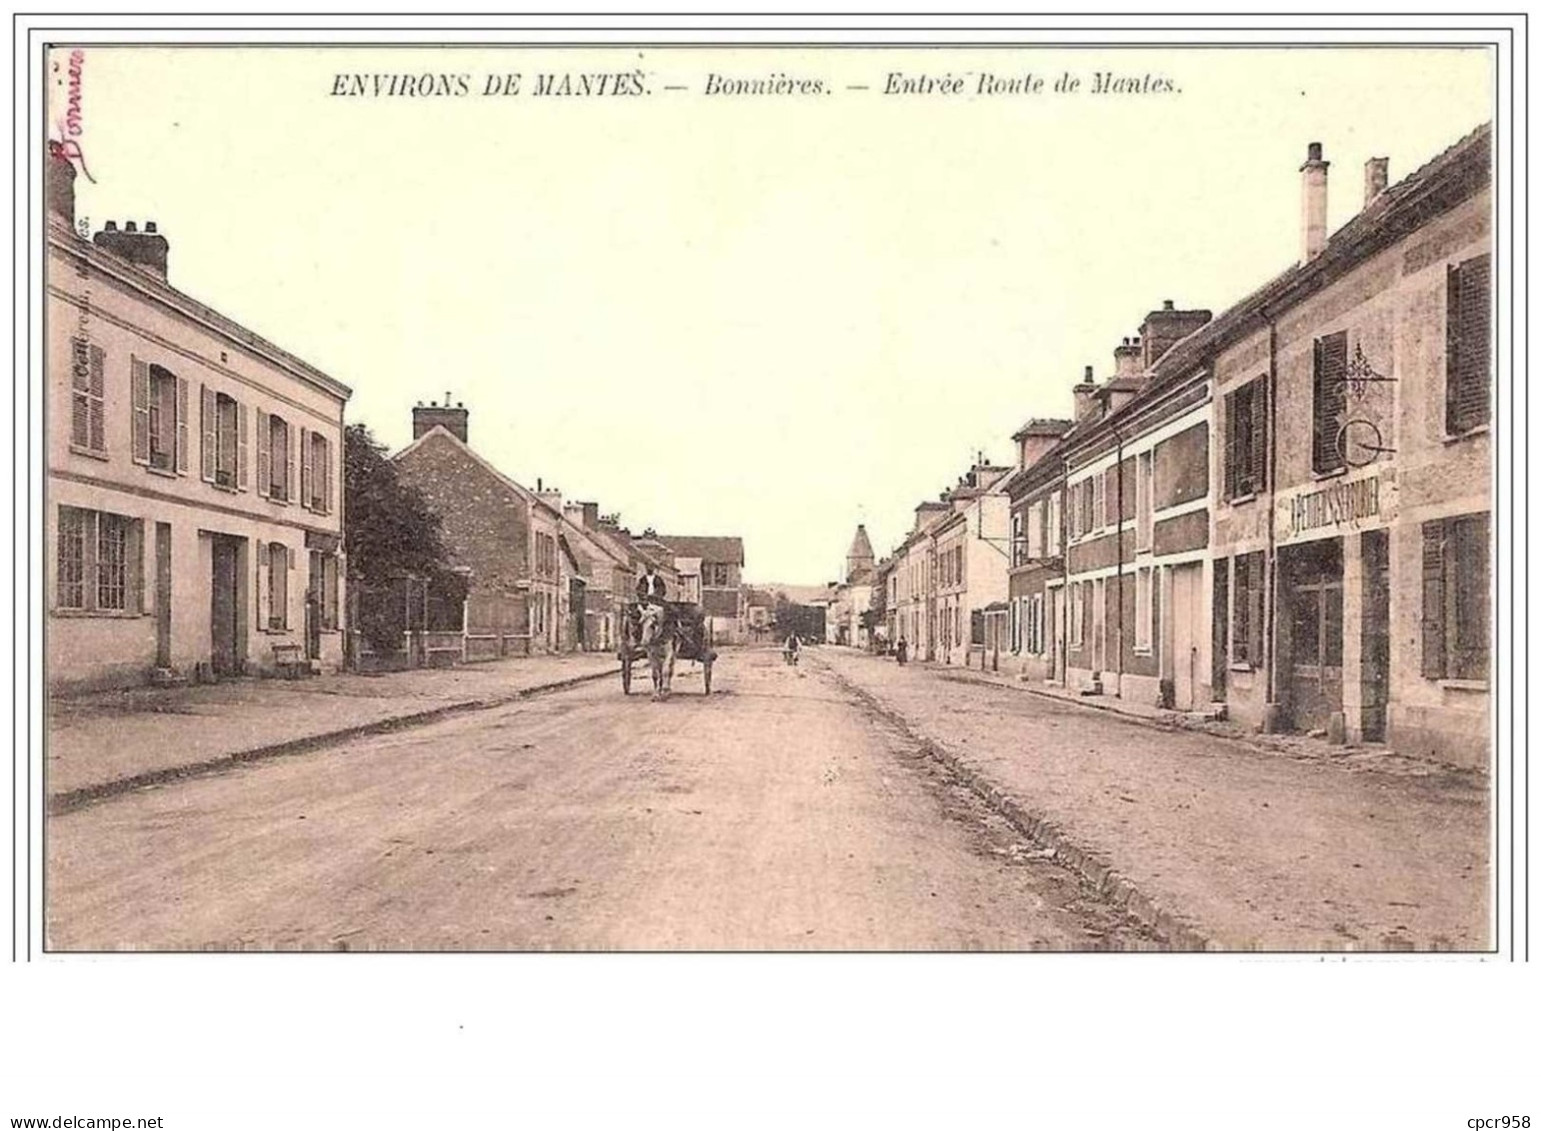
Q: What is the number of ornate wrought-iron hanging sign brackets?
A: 1